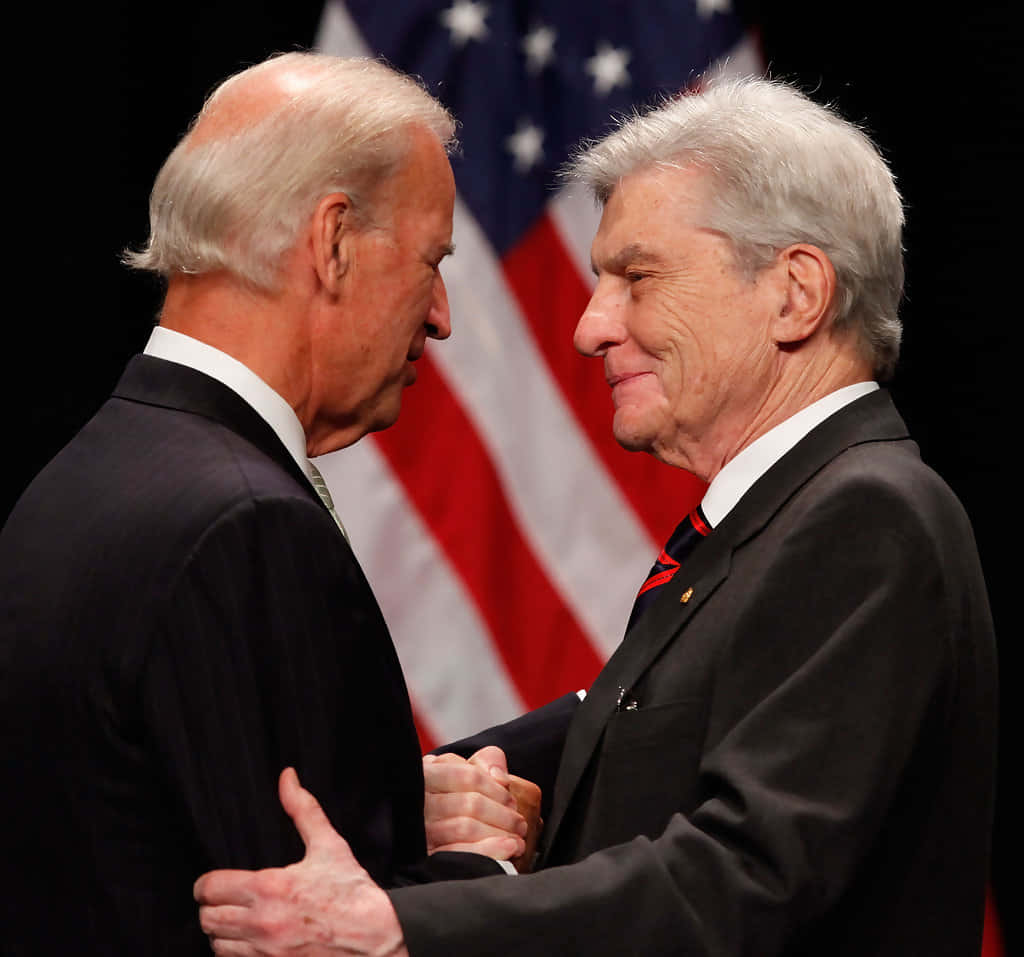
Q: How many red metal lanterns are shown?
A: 0